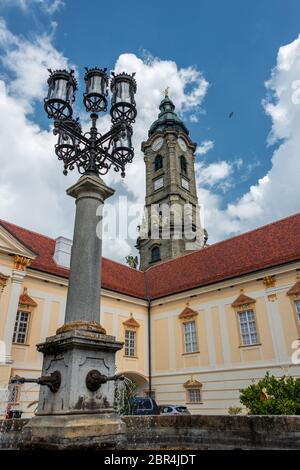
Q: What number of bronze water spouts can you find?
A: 2